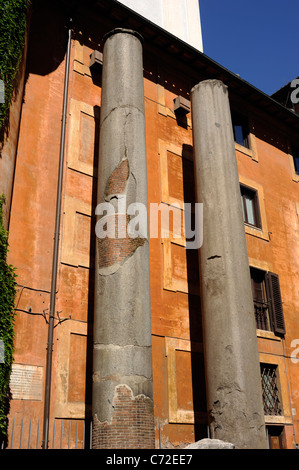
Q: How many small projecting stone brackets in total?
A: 2